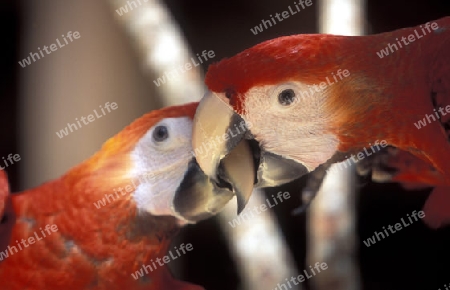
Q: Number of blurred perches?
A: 2